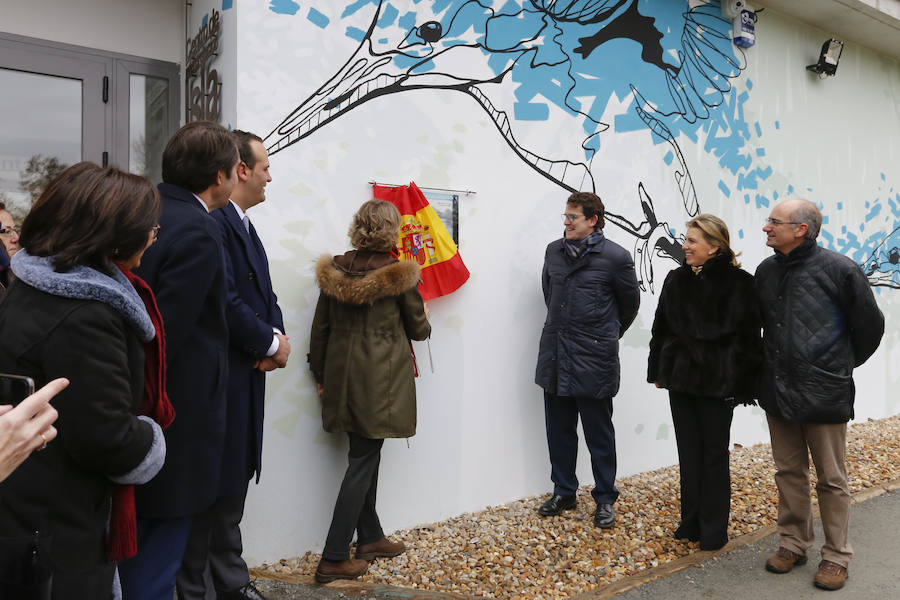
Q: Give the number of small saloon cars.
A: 0